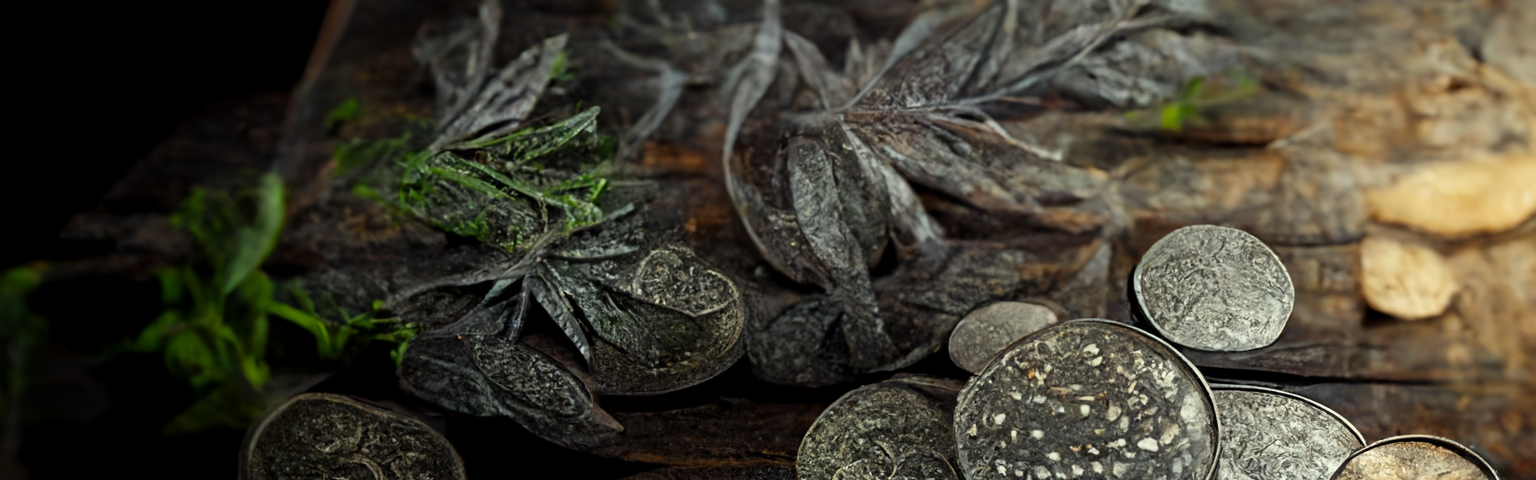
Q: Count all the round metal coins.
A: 7